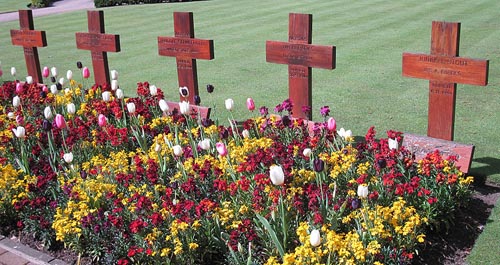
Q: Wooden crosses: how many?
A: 5